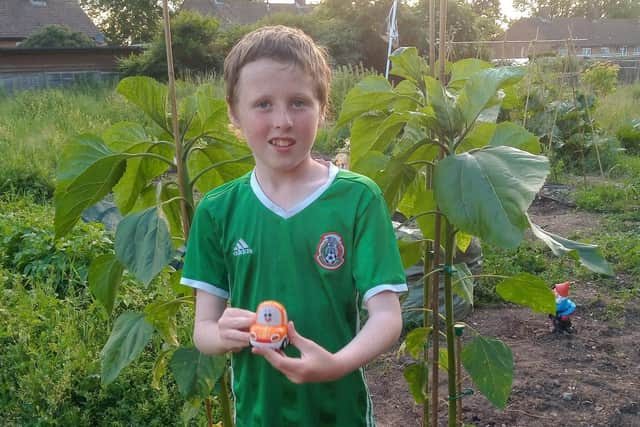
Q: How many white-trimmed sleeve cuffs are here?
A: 2